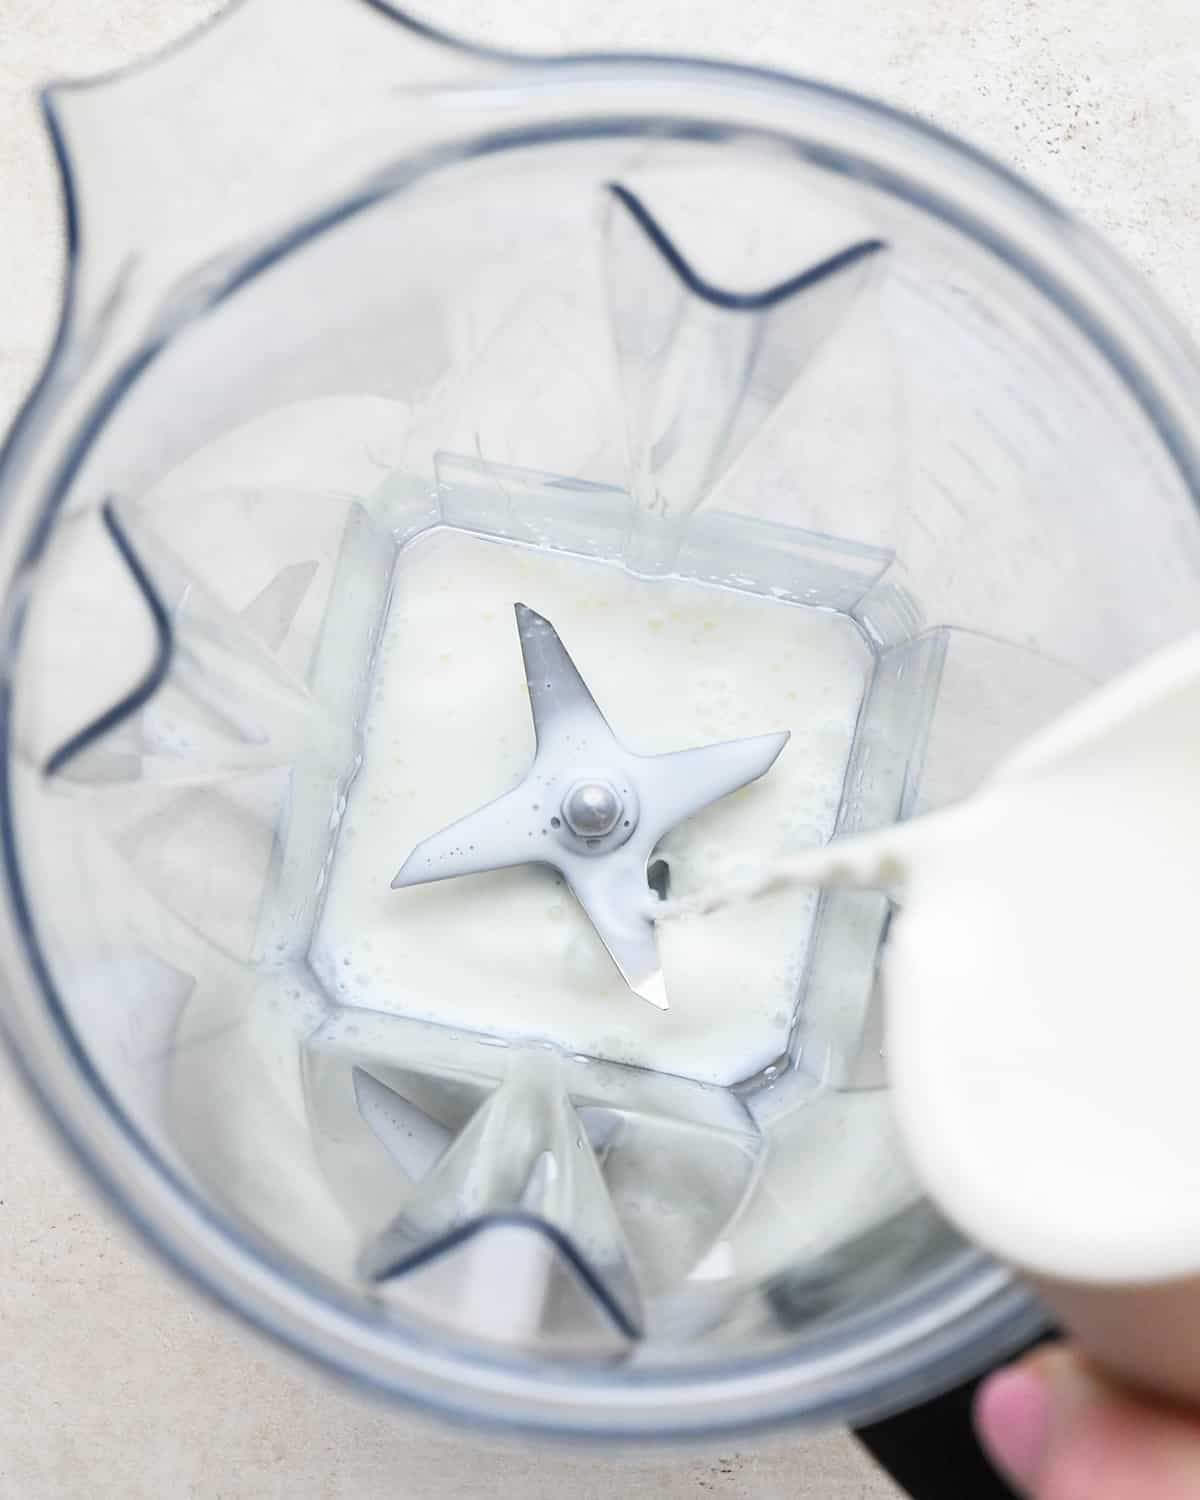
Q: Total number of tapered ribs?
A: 3